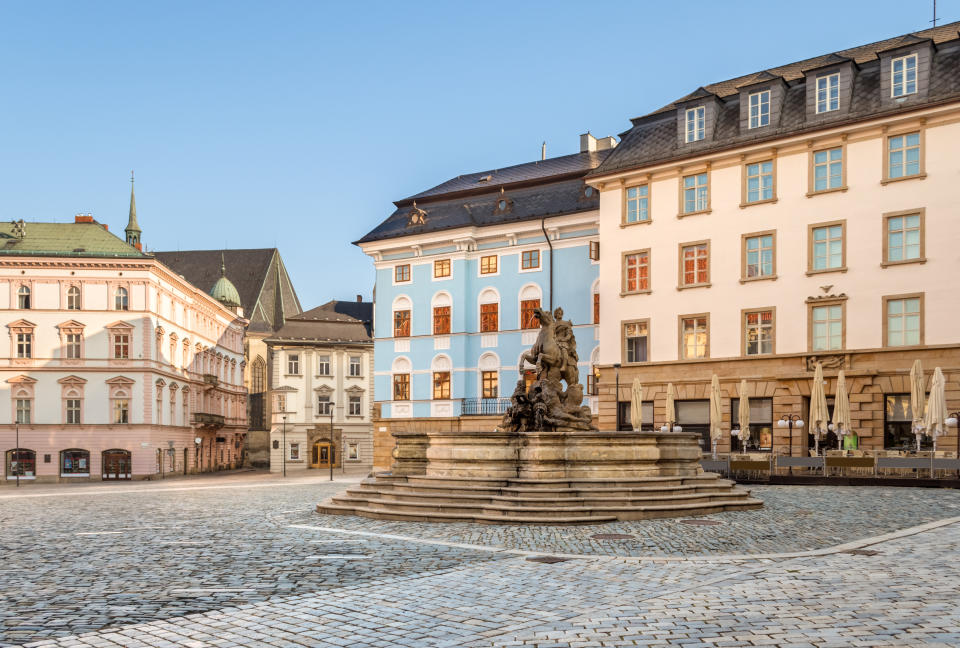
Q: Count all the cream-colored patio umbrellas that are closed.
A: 8